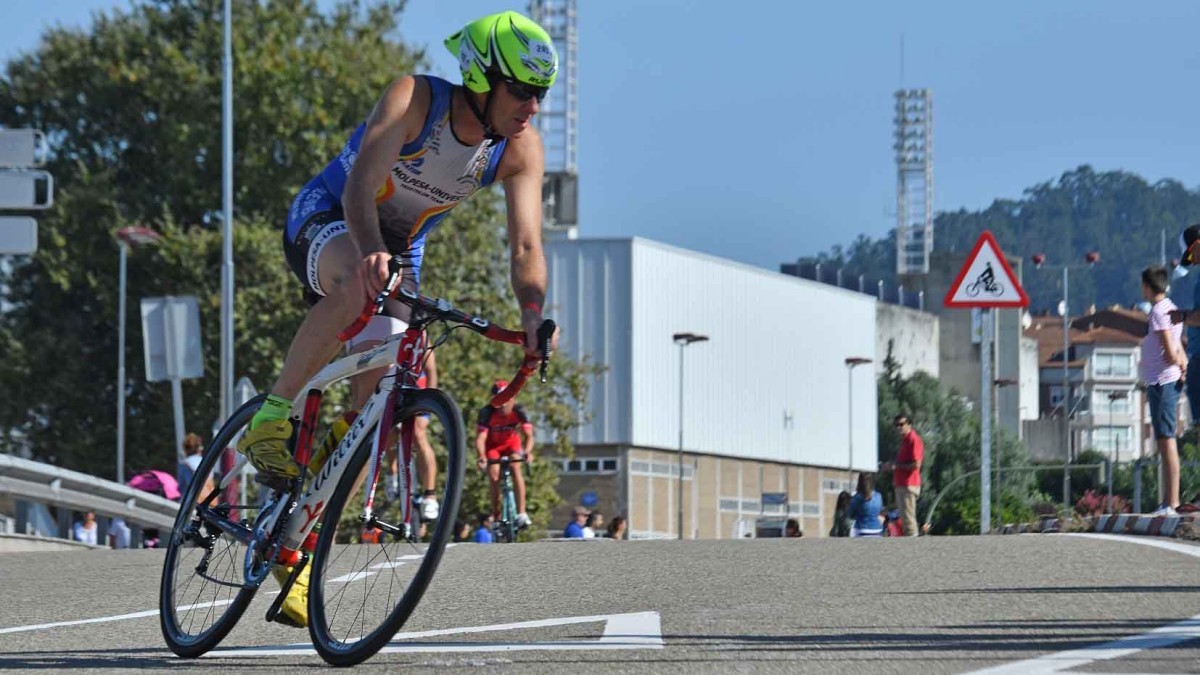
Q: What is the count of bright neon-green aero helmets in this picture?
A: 1